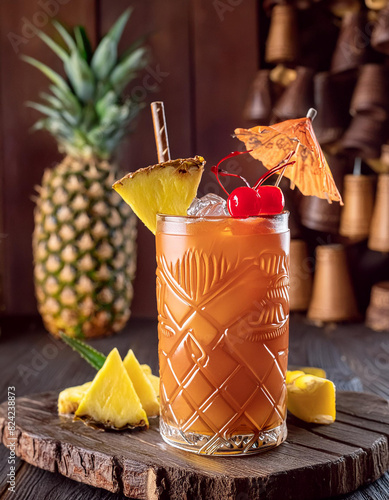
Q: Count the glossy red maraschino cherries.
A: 2